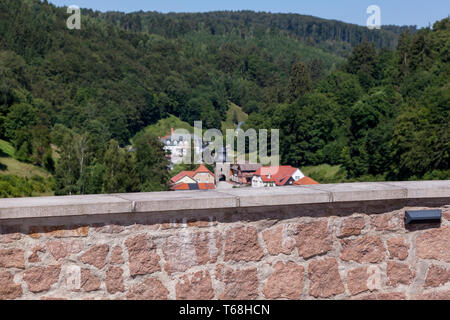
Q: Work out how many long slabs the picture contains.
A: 5